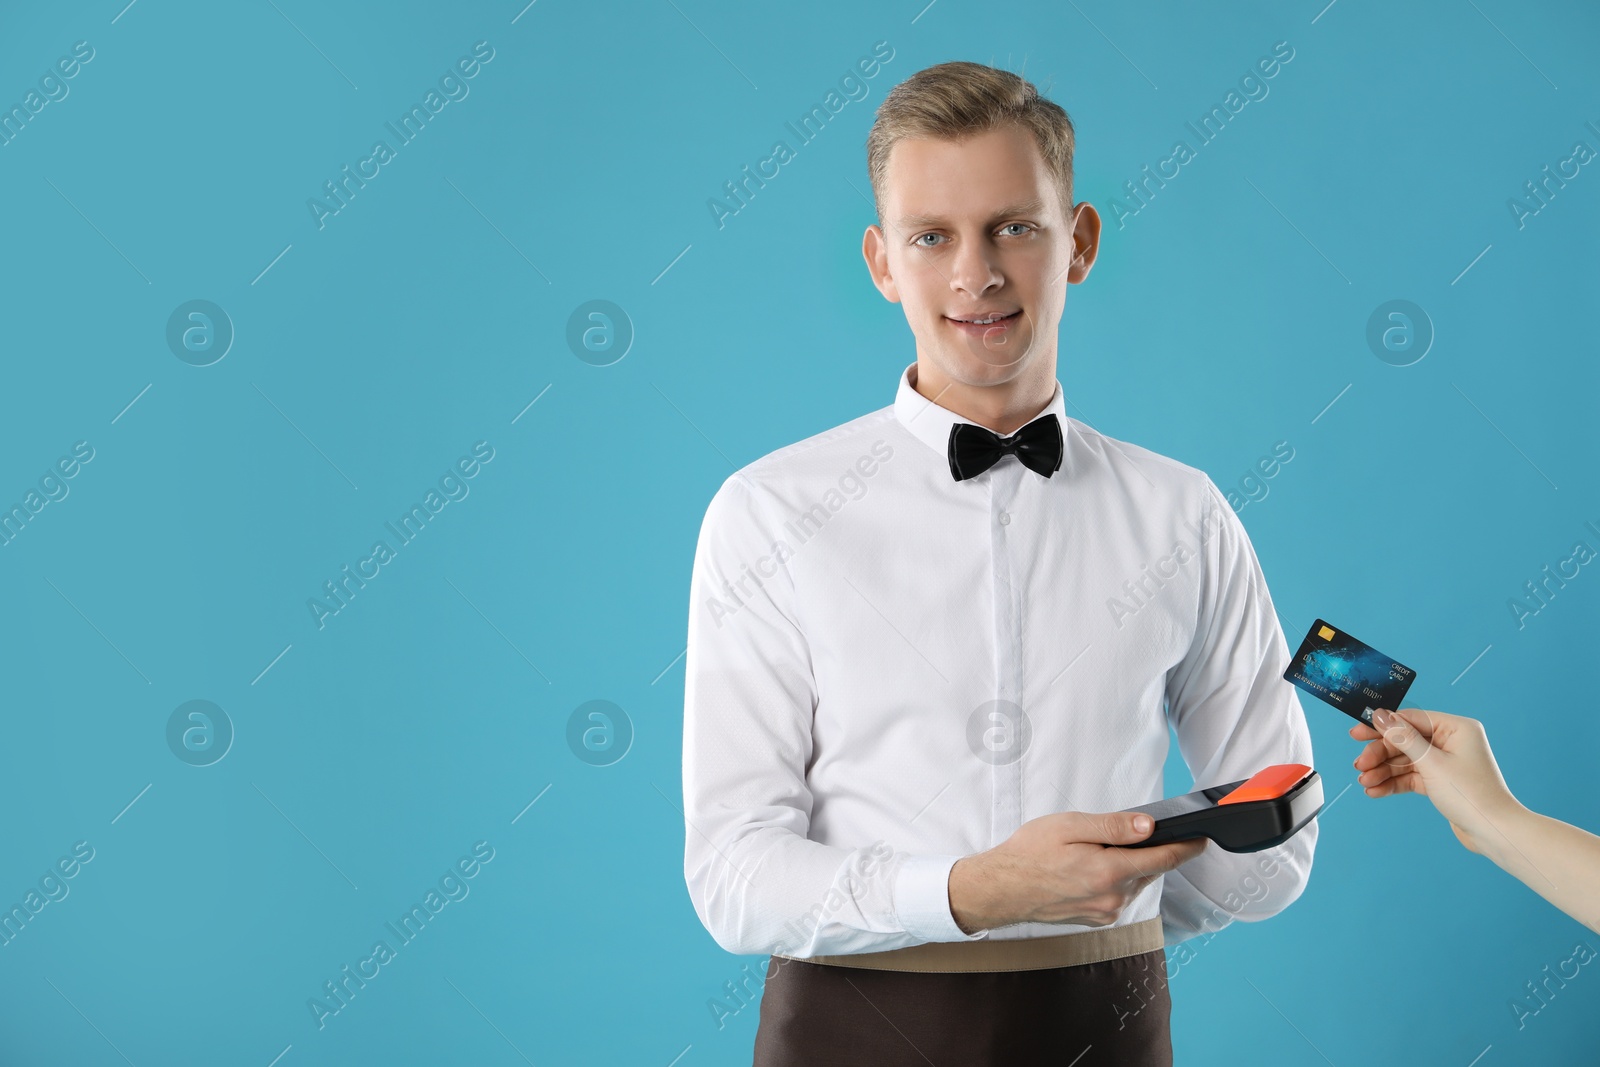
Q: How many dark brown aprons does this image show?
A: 1